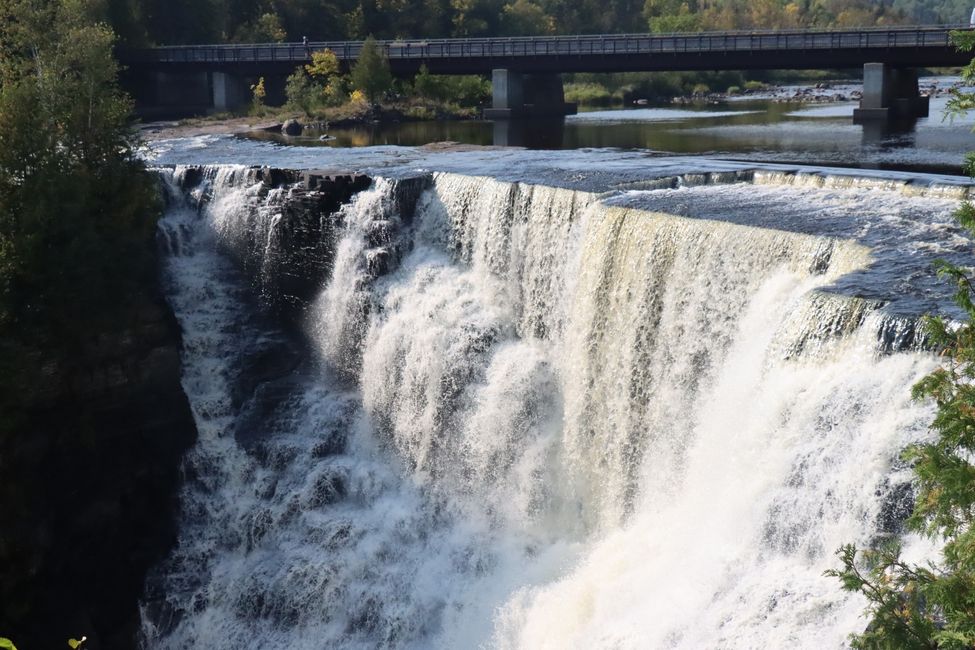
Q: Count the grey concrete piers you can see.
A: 3